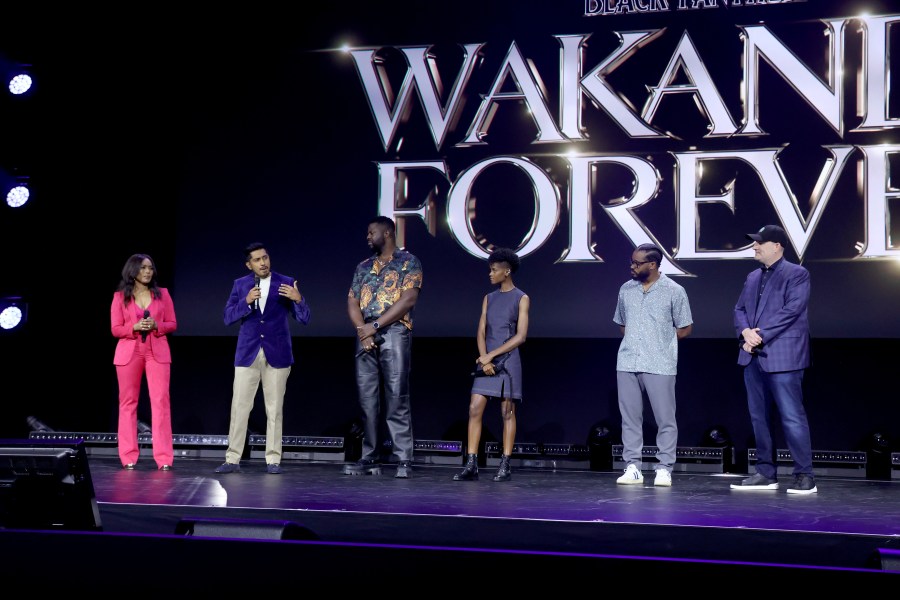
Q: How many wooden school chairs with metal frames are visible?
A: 0